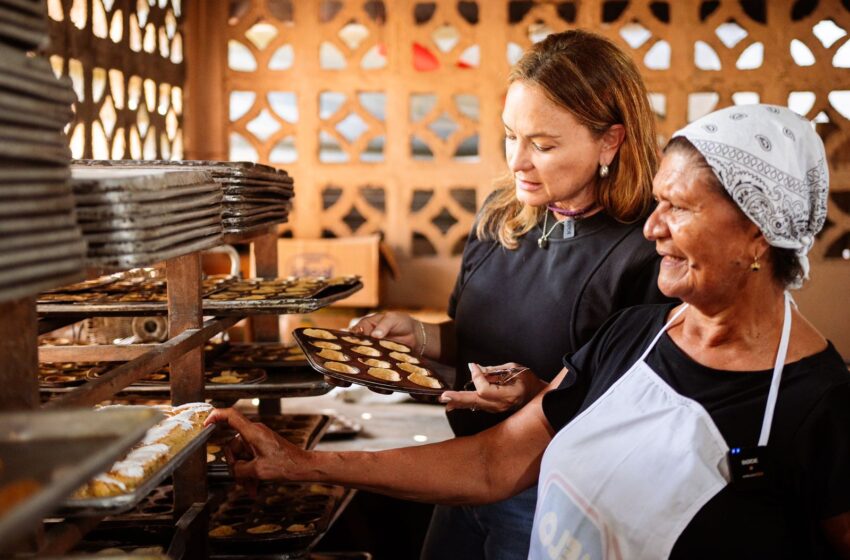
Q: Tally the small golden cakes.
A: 12